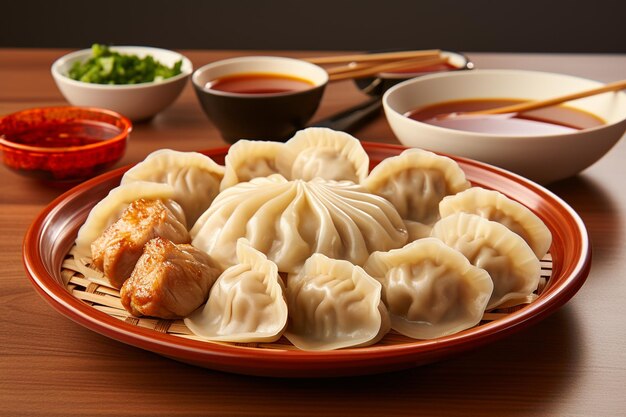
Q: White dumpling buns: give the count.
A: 11